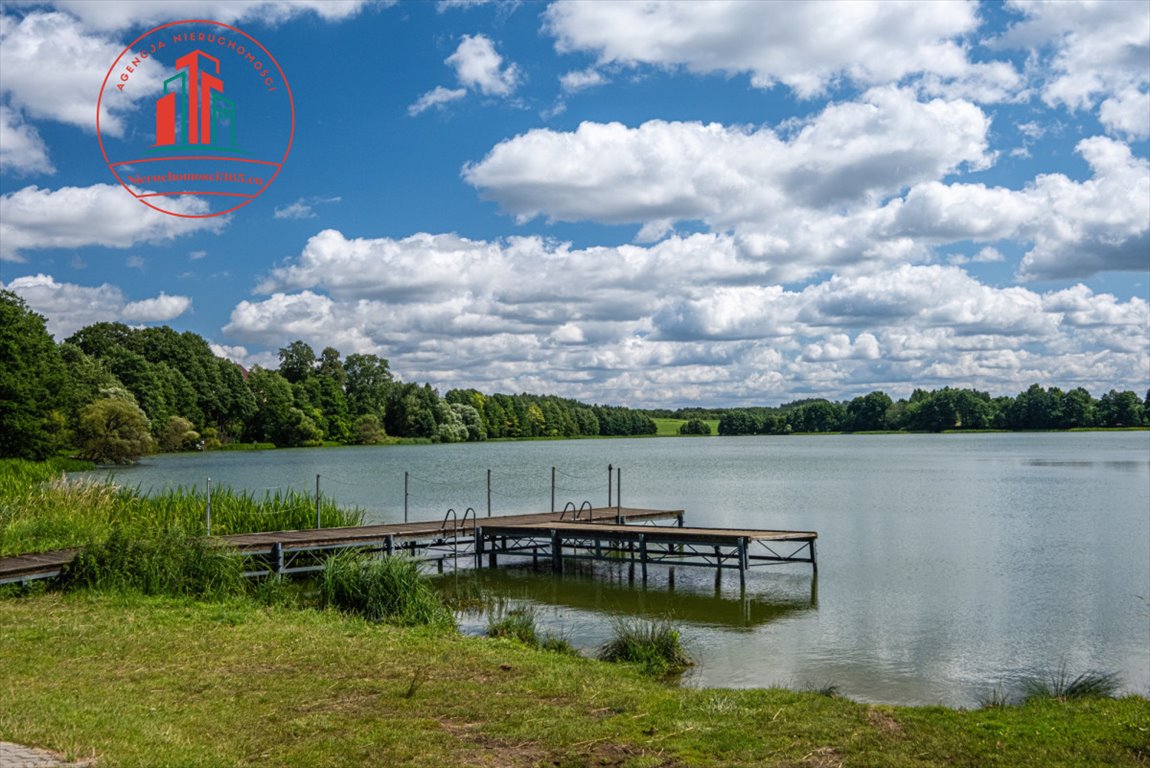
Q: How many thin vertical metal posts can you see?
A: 7